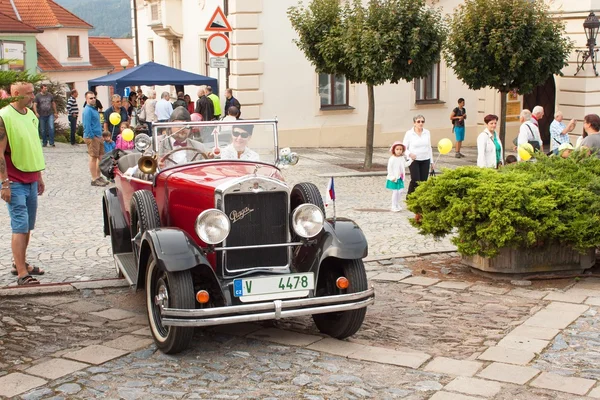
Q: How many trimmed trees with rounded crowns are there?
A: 2